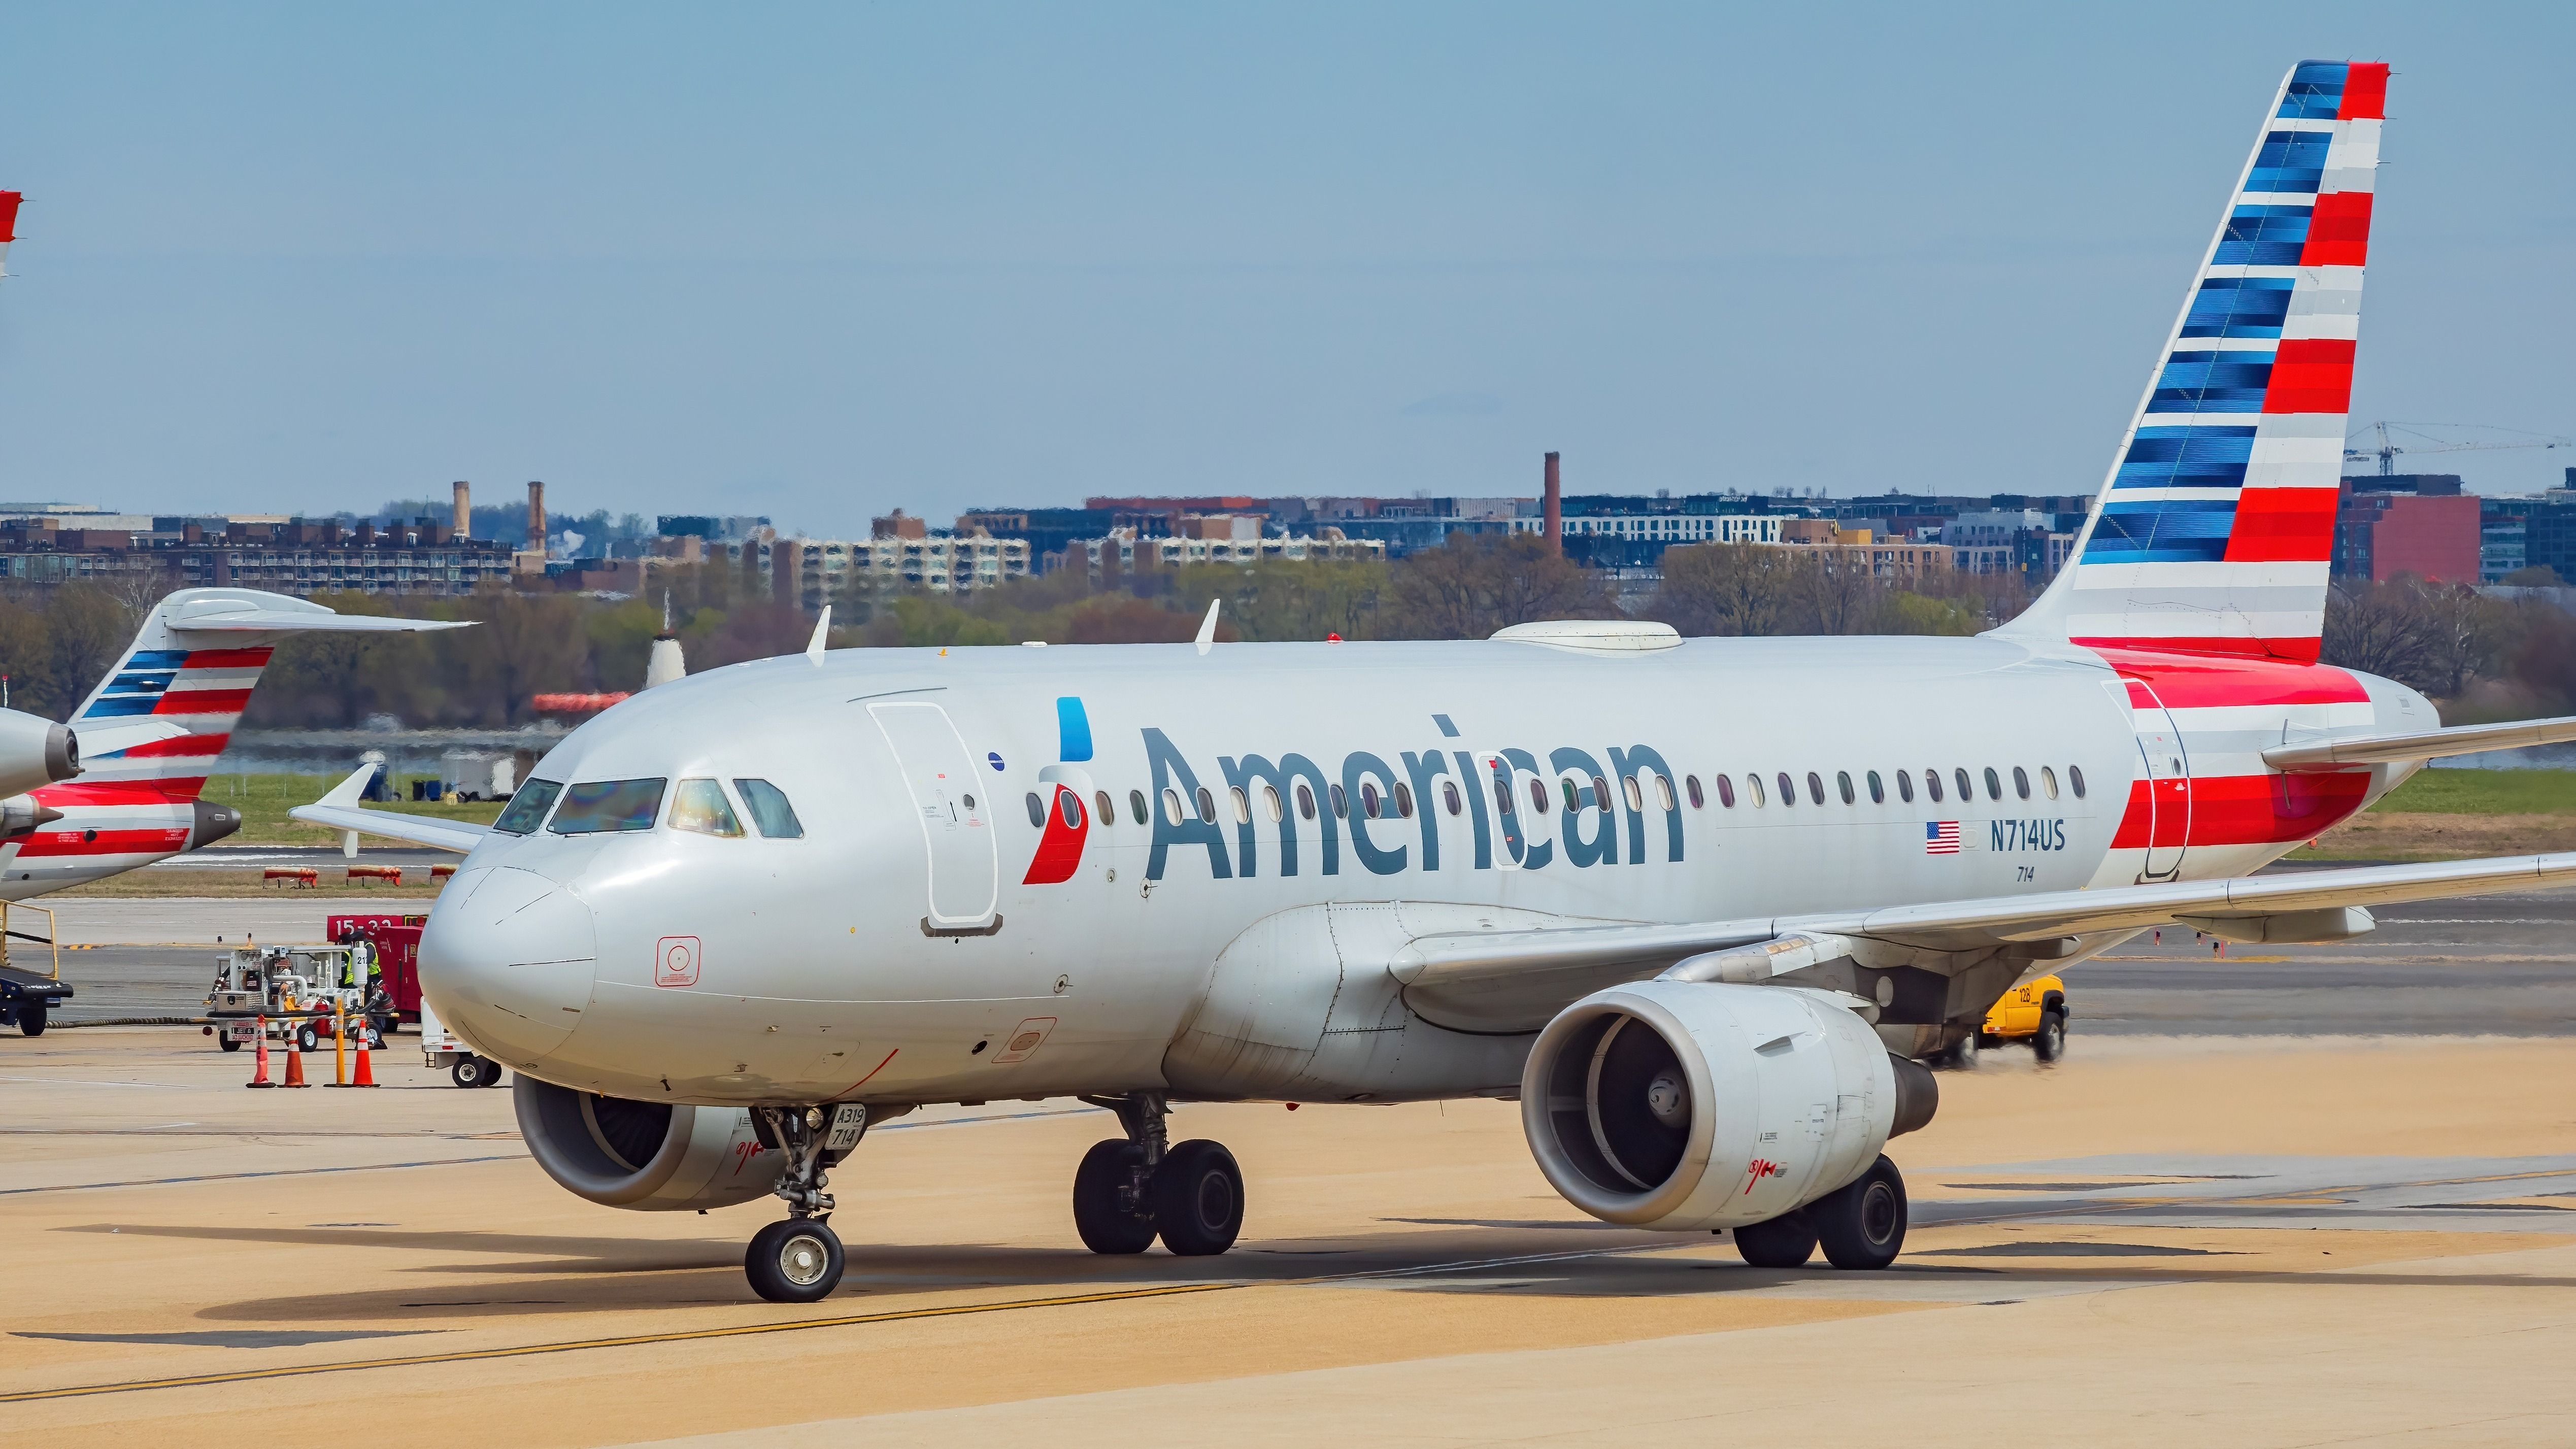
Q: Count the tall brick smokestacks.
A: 3